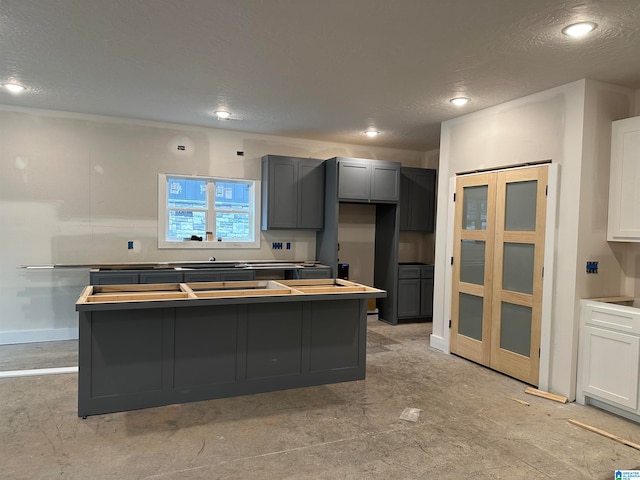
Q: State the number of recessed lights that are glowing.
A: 5